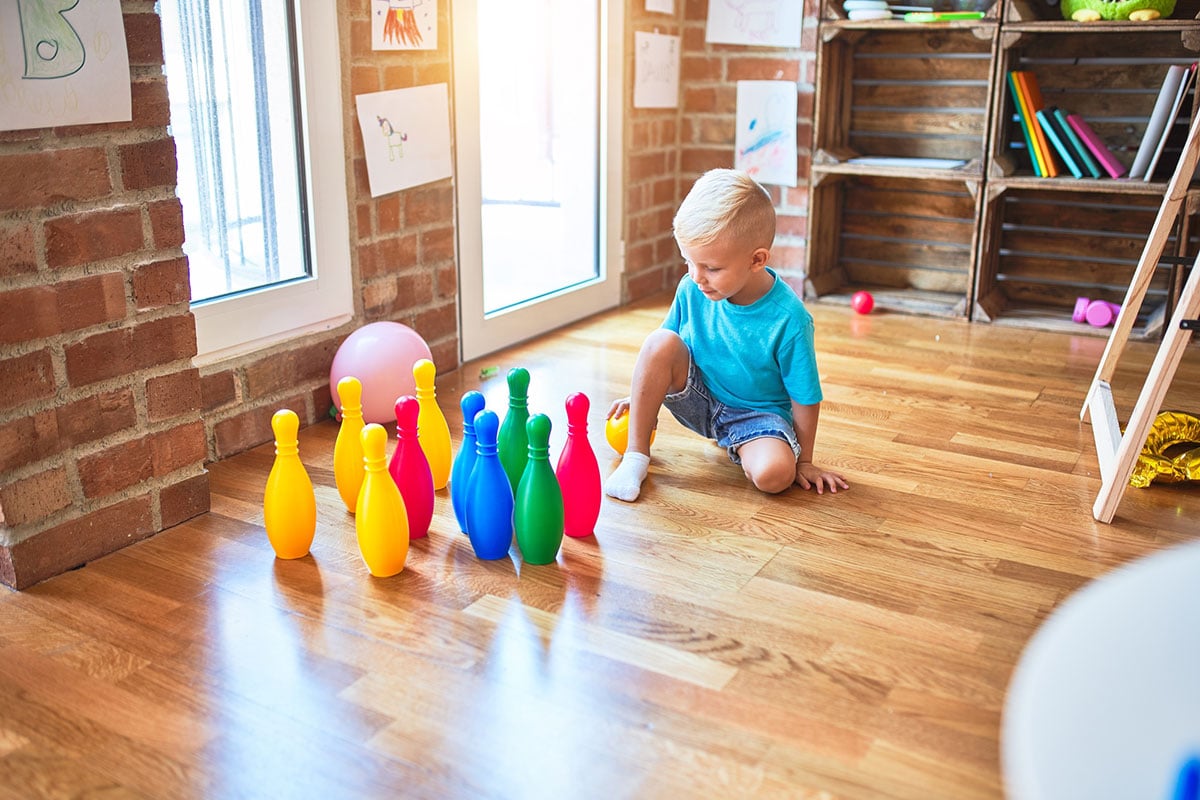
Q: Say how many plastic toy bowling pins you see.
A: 10